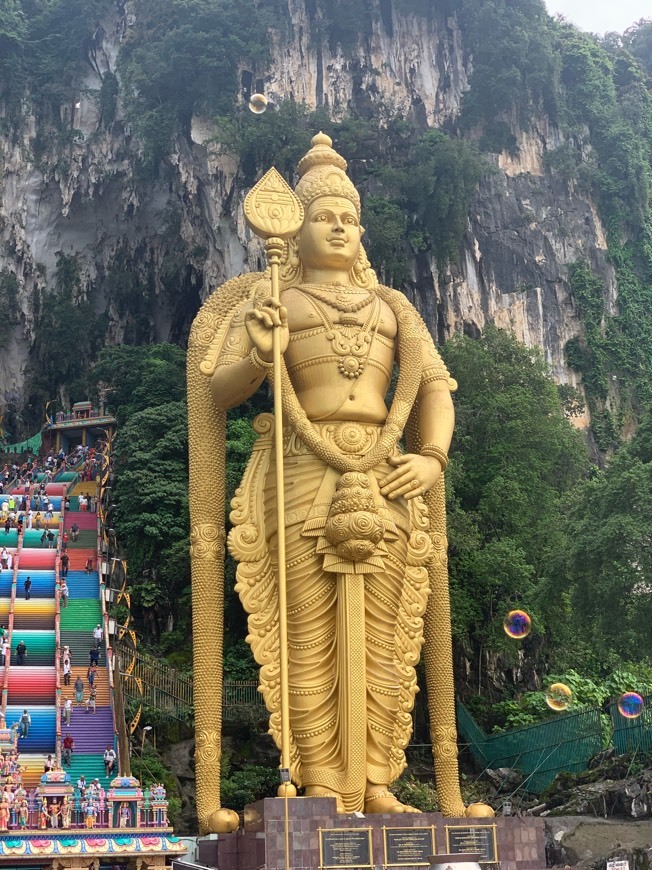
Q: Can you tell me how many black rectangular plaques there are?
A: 3